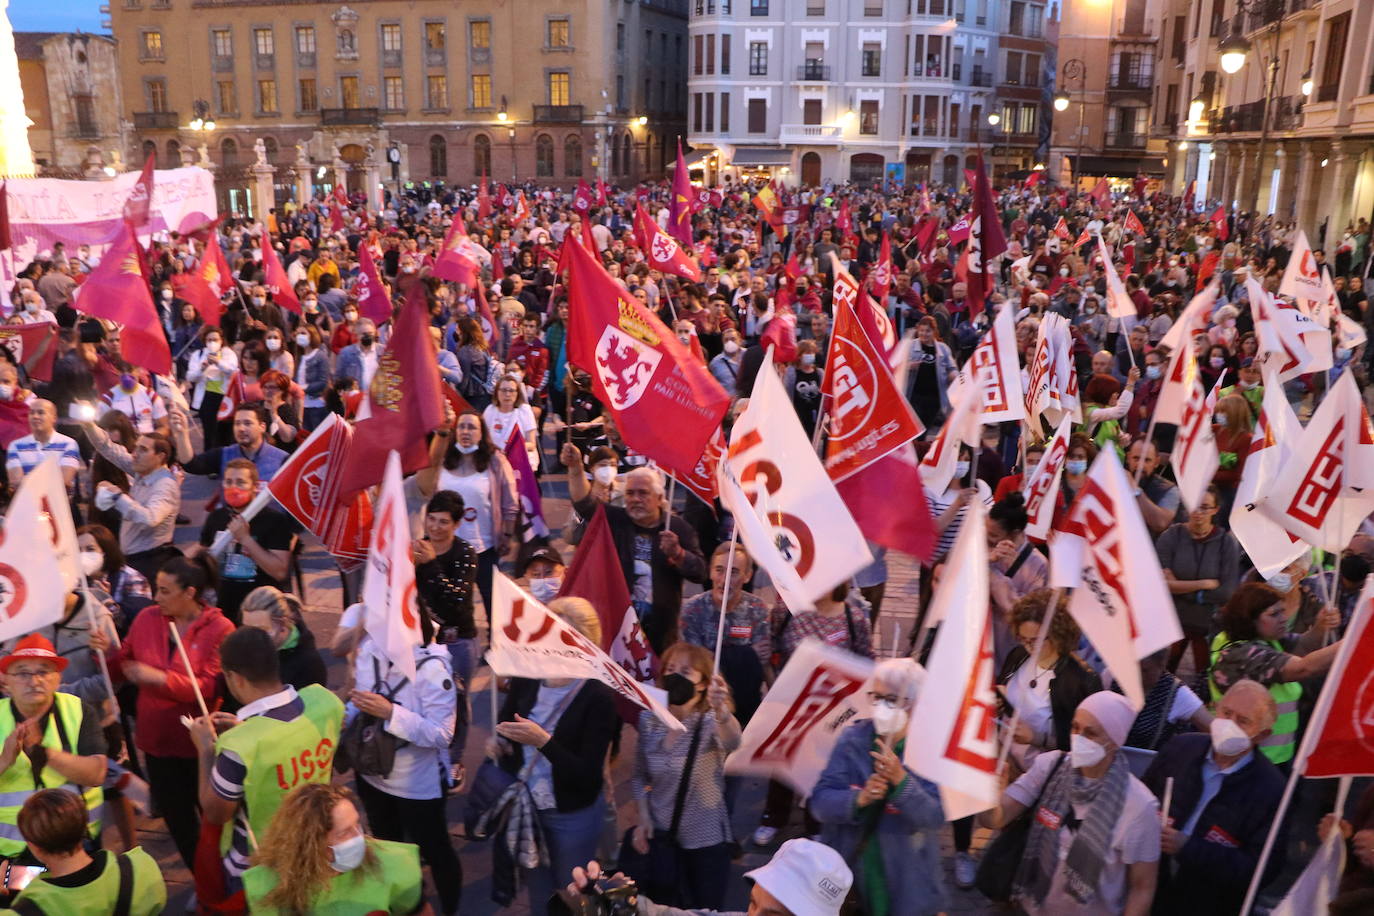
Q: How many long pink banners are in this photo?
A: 1